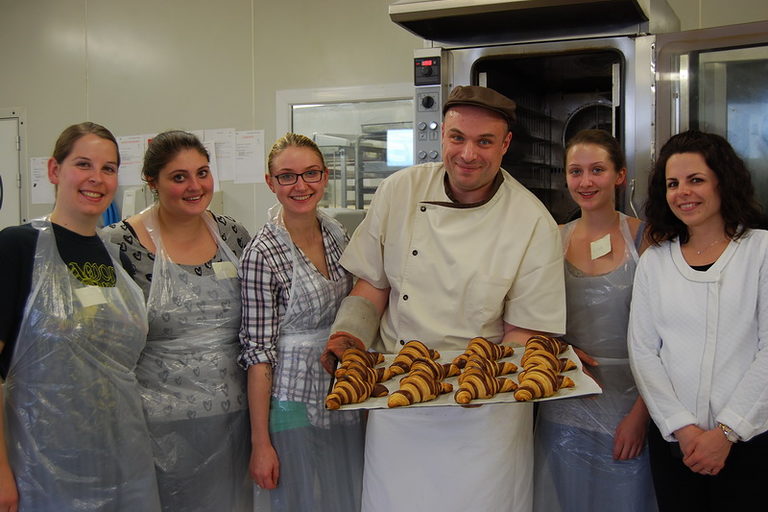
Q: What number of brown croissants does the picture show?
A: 12